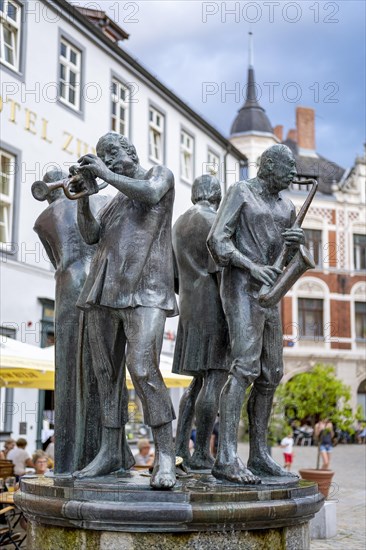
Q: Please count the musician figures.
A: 4